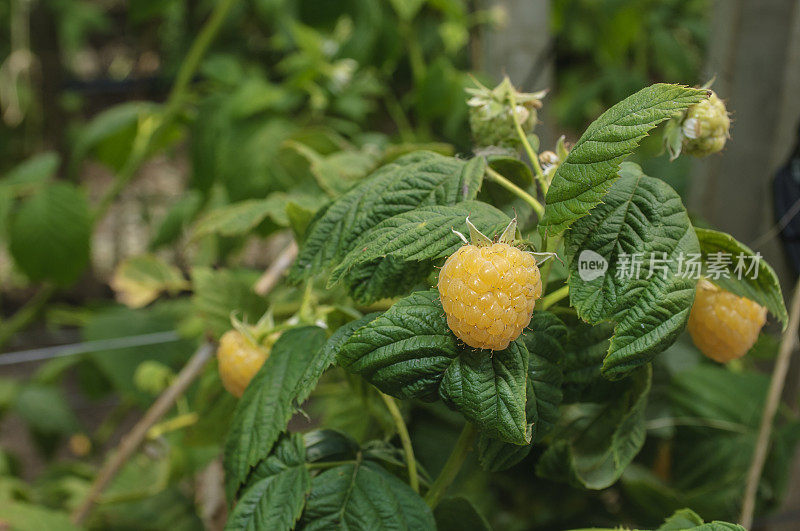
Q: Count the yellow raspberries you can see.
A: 3